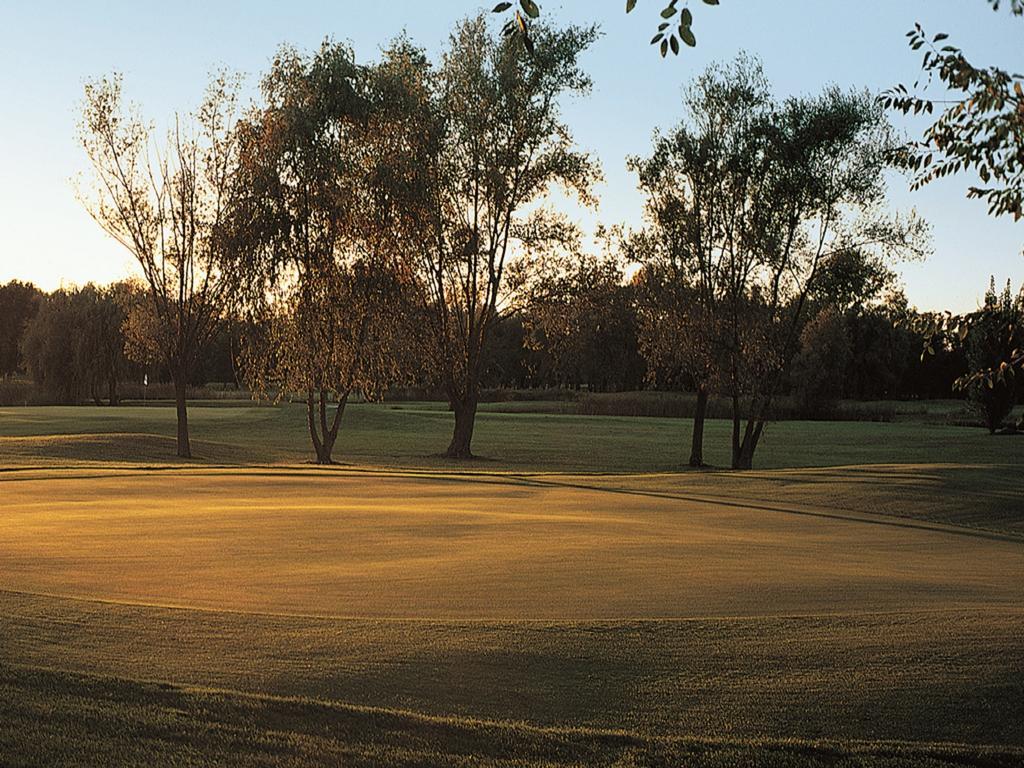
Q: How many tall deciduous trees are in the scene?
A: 5